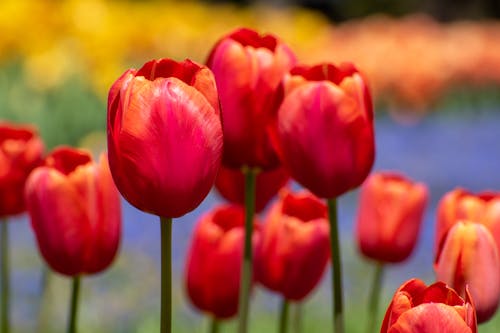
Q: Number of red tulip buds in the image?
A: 12